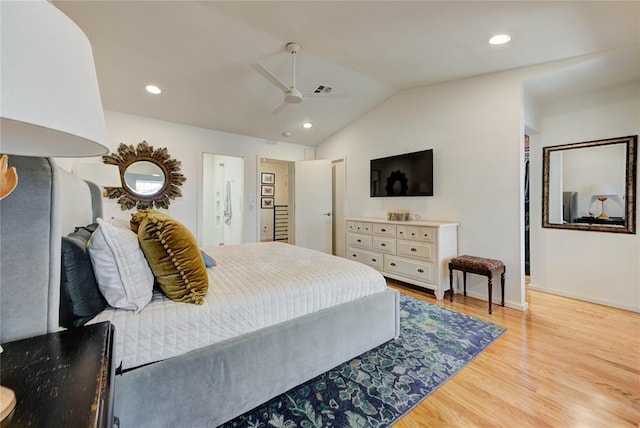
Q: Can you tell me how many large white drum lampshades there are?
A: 1